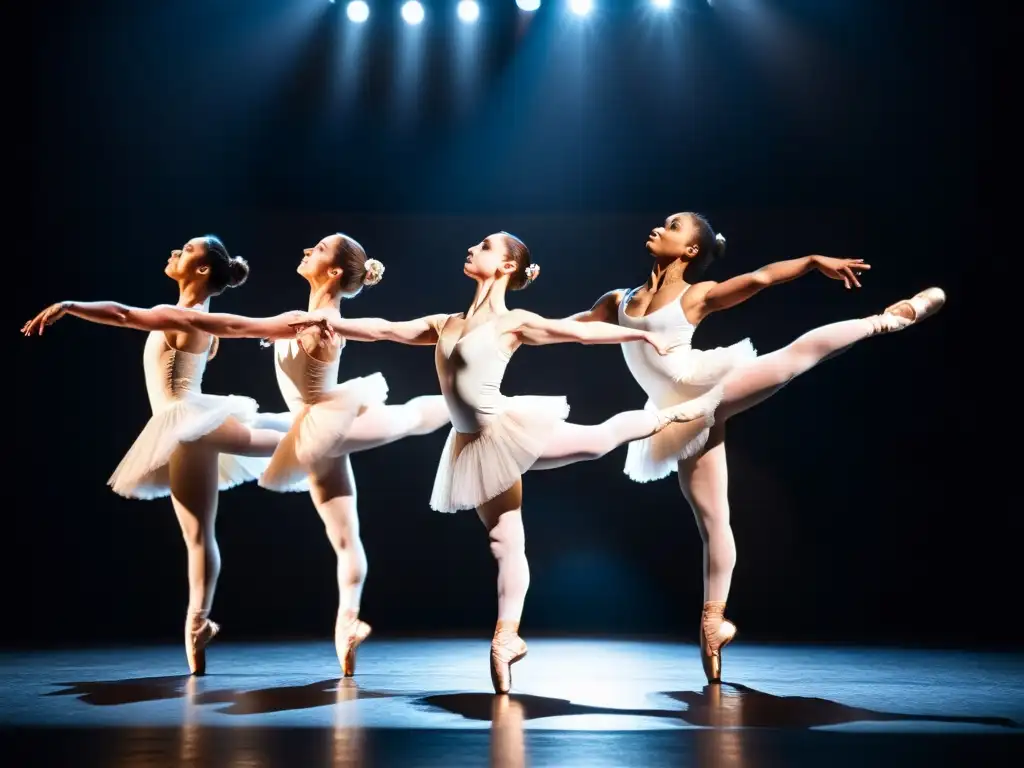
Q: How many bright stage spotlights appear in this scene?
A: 6